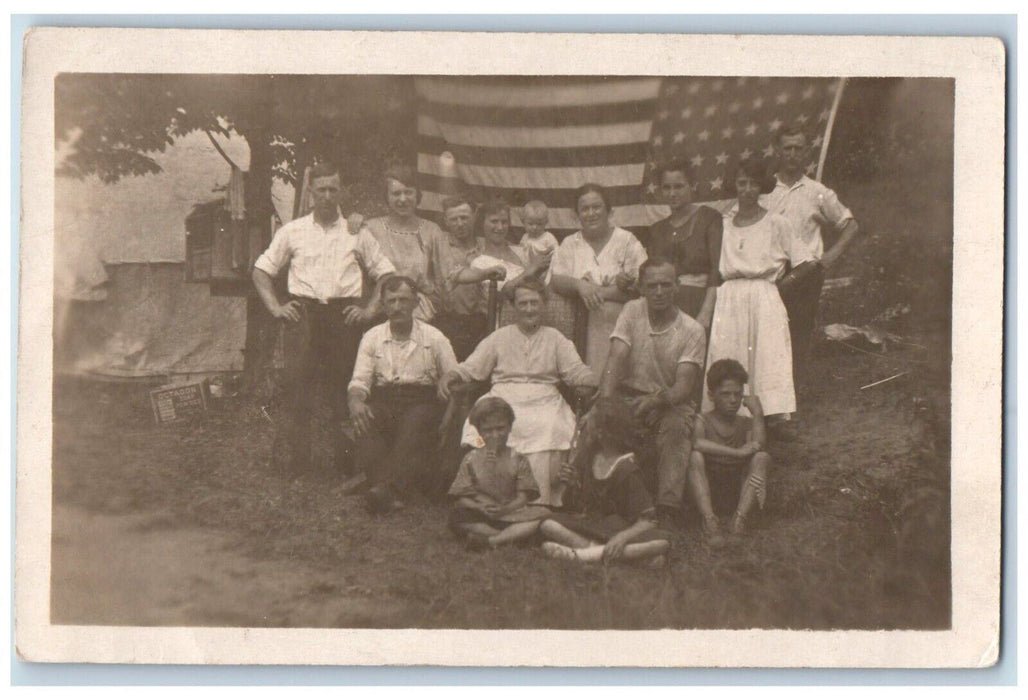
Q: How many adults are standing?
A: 8